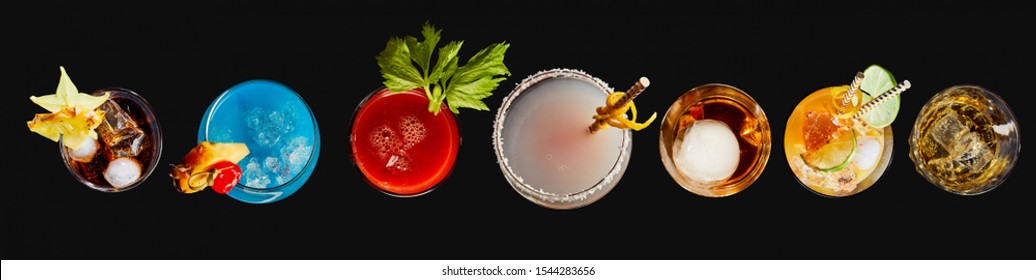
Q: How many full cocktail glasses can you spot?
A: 7